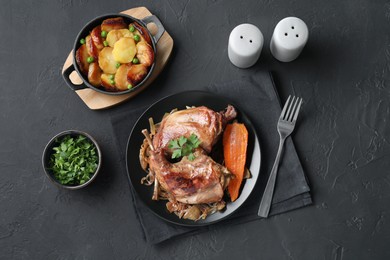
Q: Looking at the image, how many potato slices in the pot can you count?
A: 13